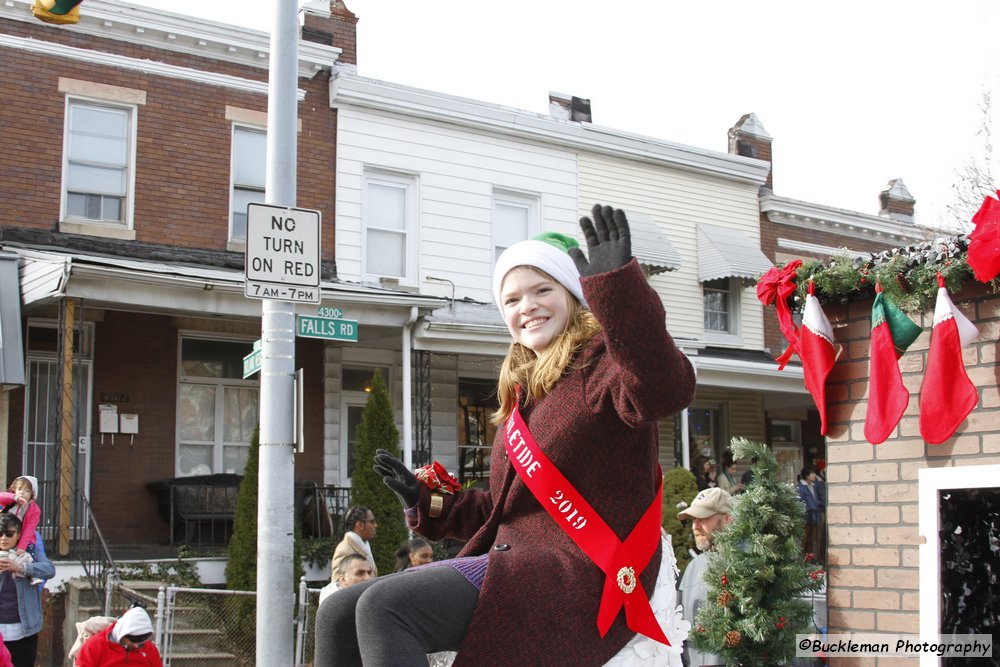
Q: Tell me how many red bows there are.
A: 2